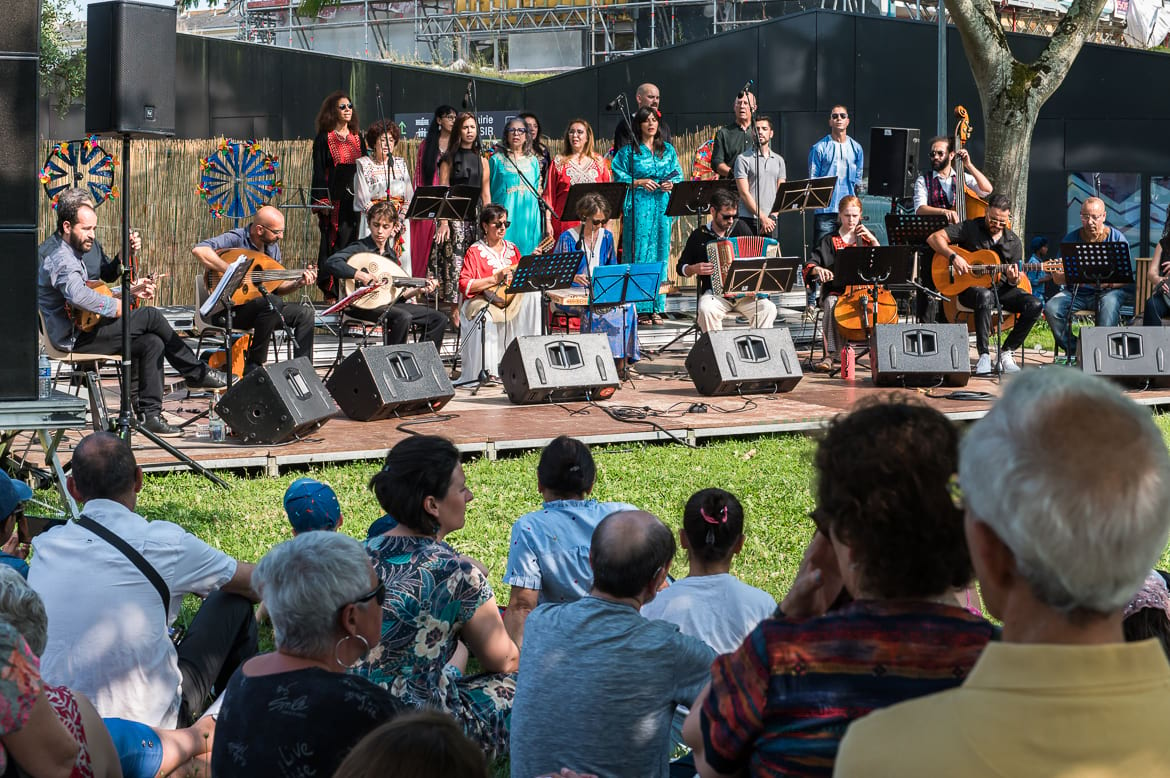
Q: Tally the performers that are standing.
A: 13